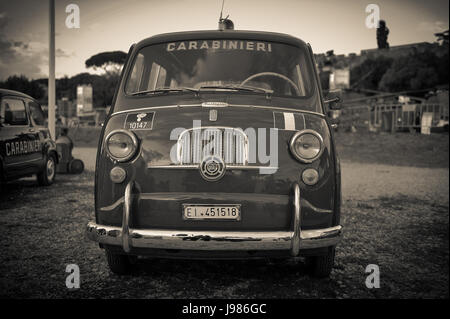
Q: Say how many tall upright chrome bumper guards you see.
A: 2